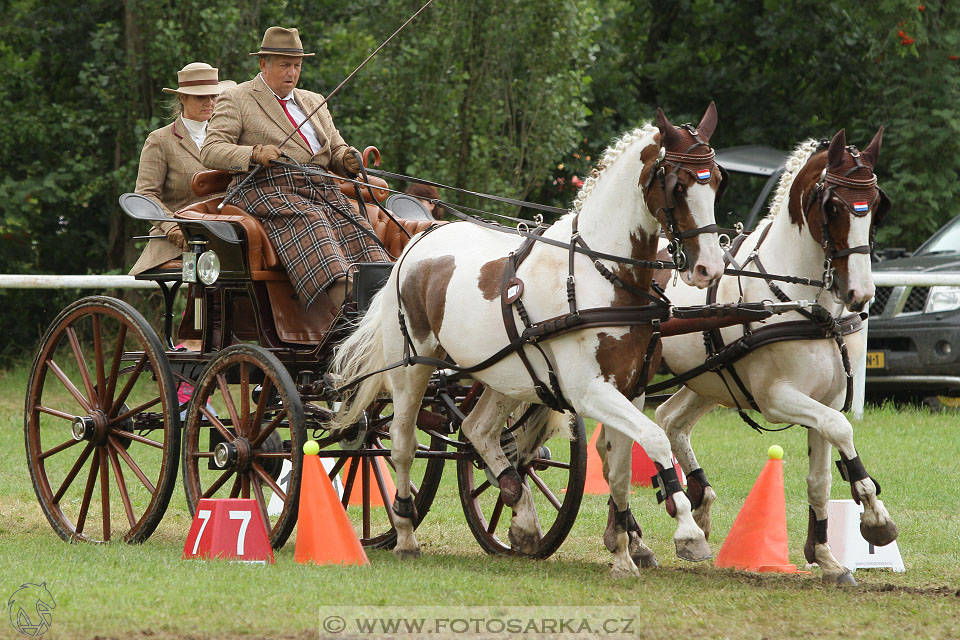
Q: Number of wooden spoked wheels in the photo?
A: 4